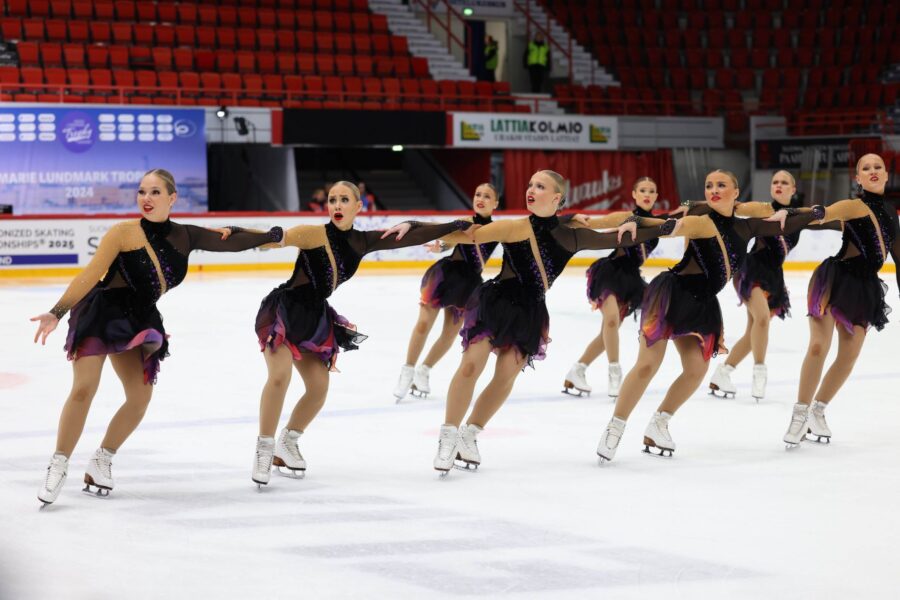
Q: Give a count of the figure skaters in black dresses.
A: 8